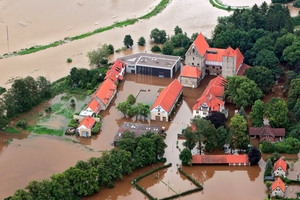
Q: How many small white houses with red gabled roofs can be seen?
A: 2